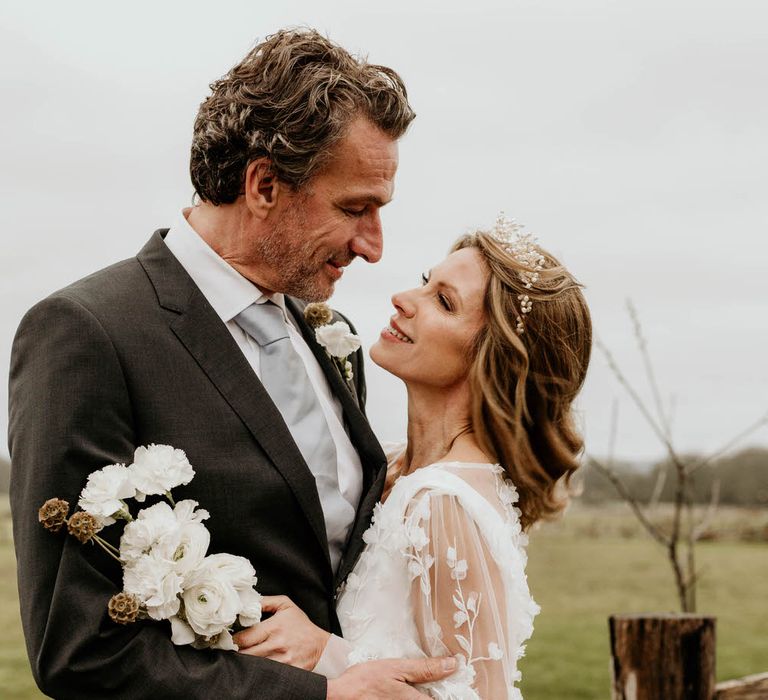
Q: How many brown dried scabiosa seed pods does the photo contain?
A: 4